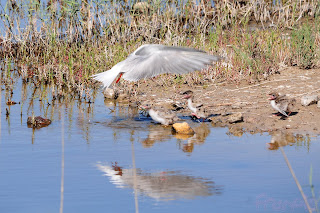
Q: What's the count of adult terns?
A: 1